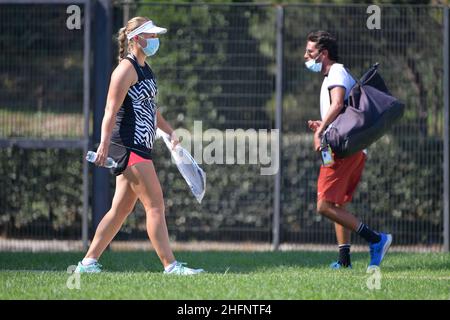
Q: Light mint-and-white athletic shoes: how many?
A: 2